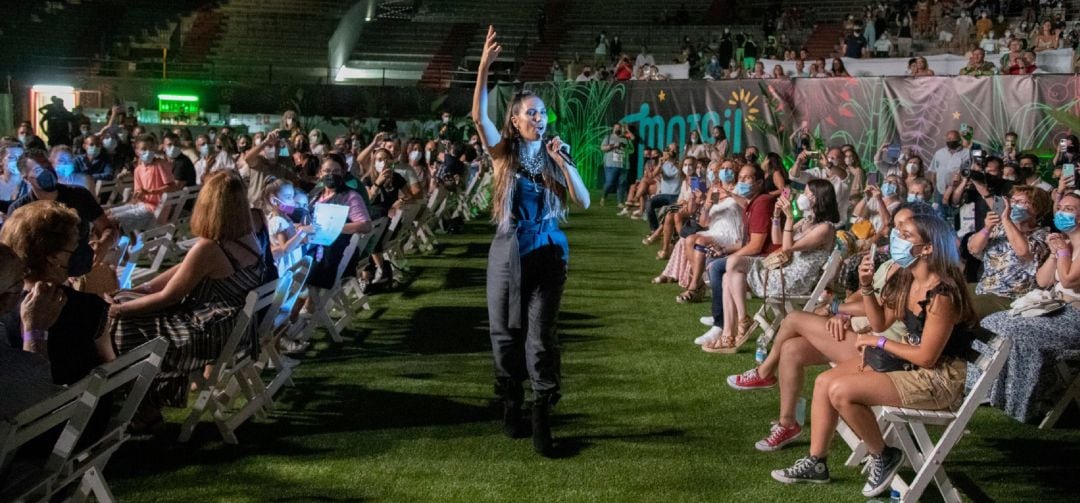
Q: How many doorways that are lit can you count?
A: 1